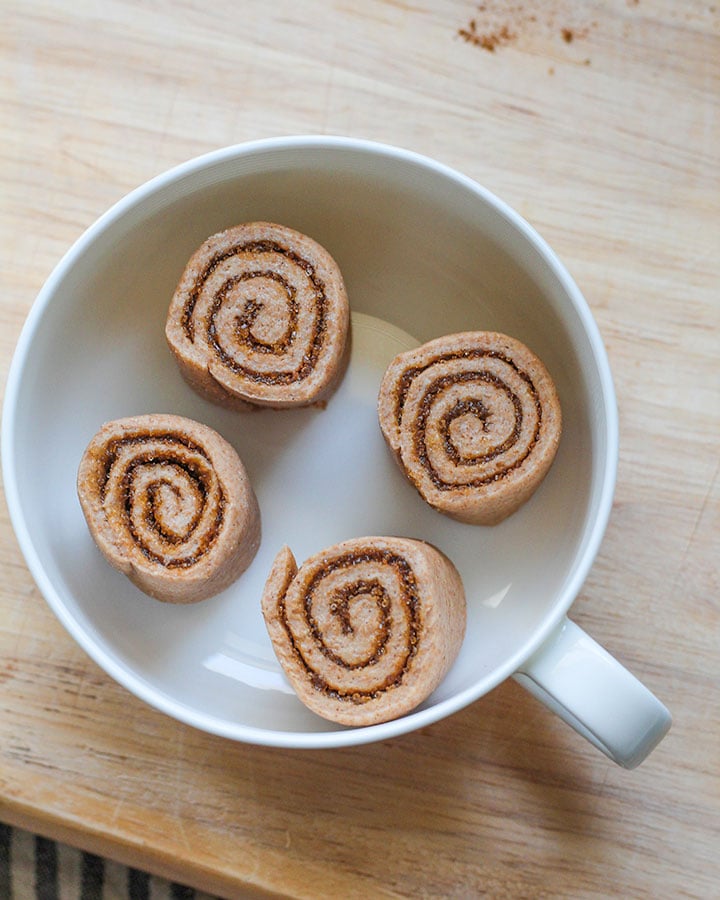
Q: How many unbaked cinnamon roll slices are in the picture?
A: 4